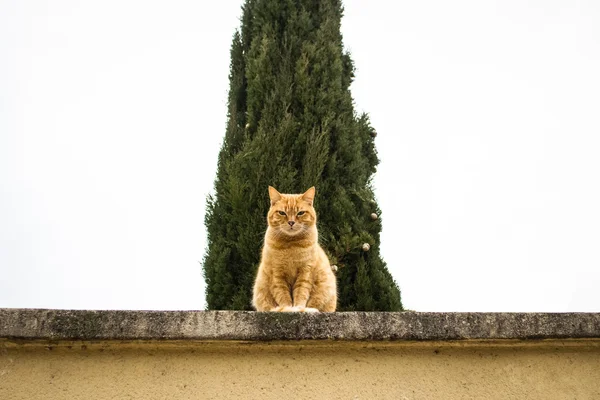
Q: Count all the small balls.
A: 3